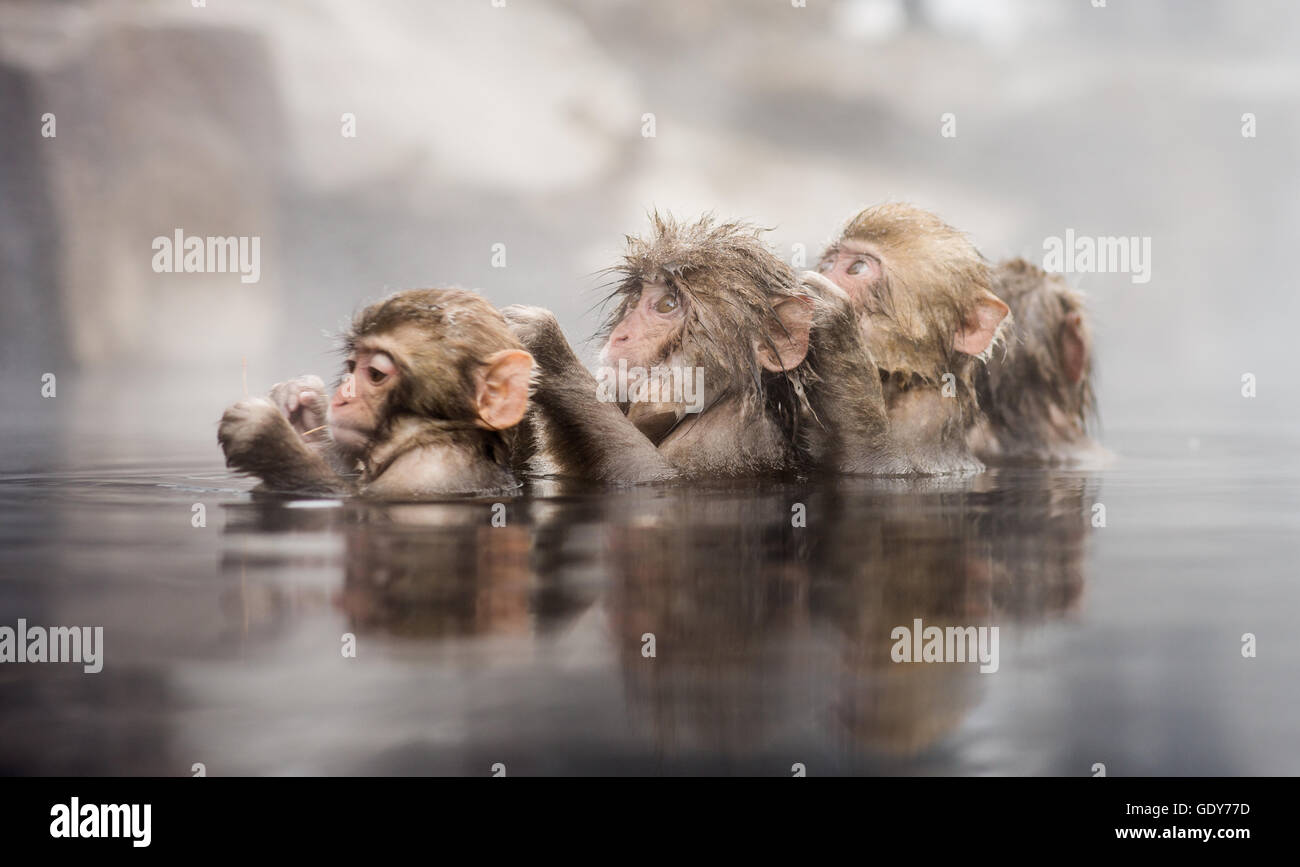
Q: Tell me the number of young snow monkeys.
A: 4